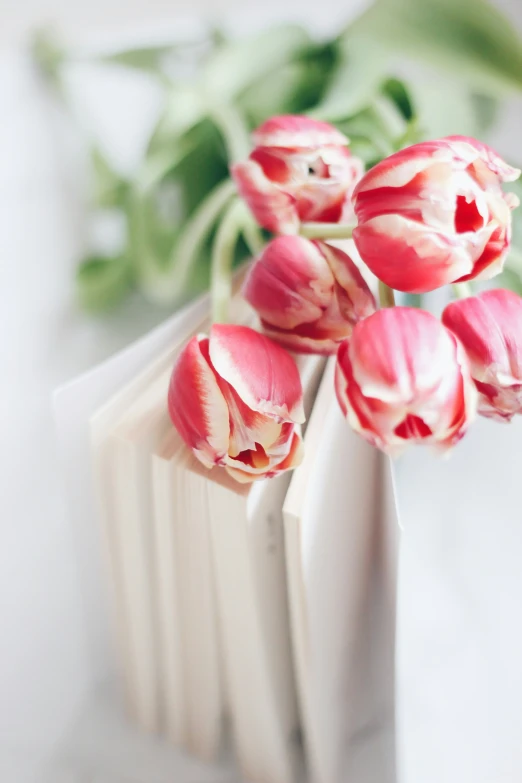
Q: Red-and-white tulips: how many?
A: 6